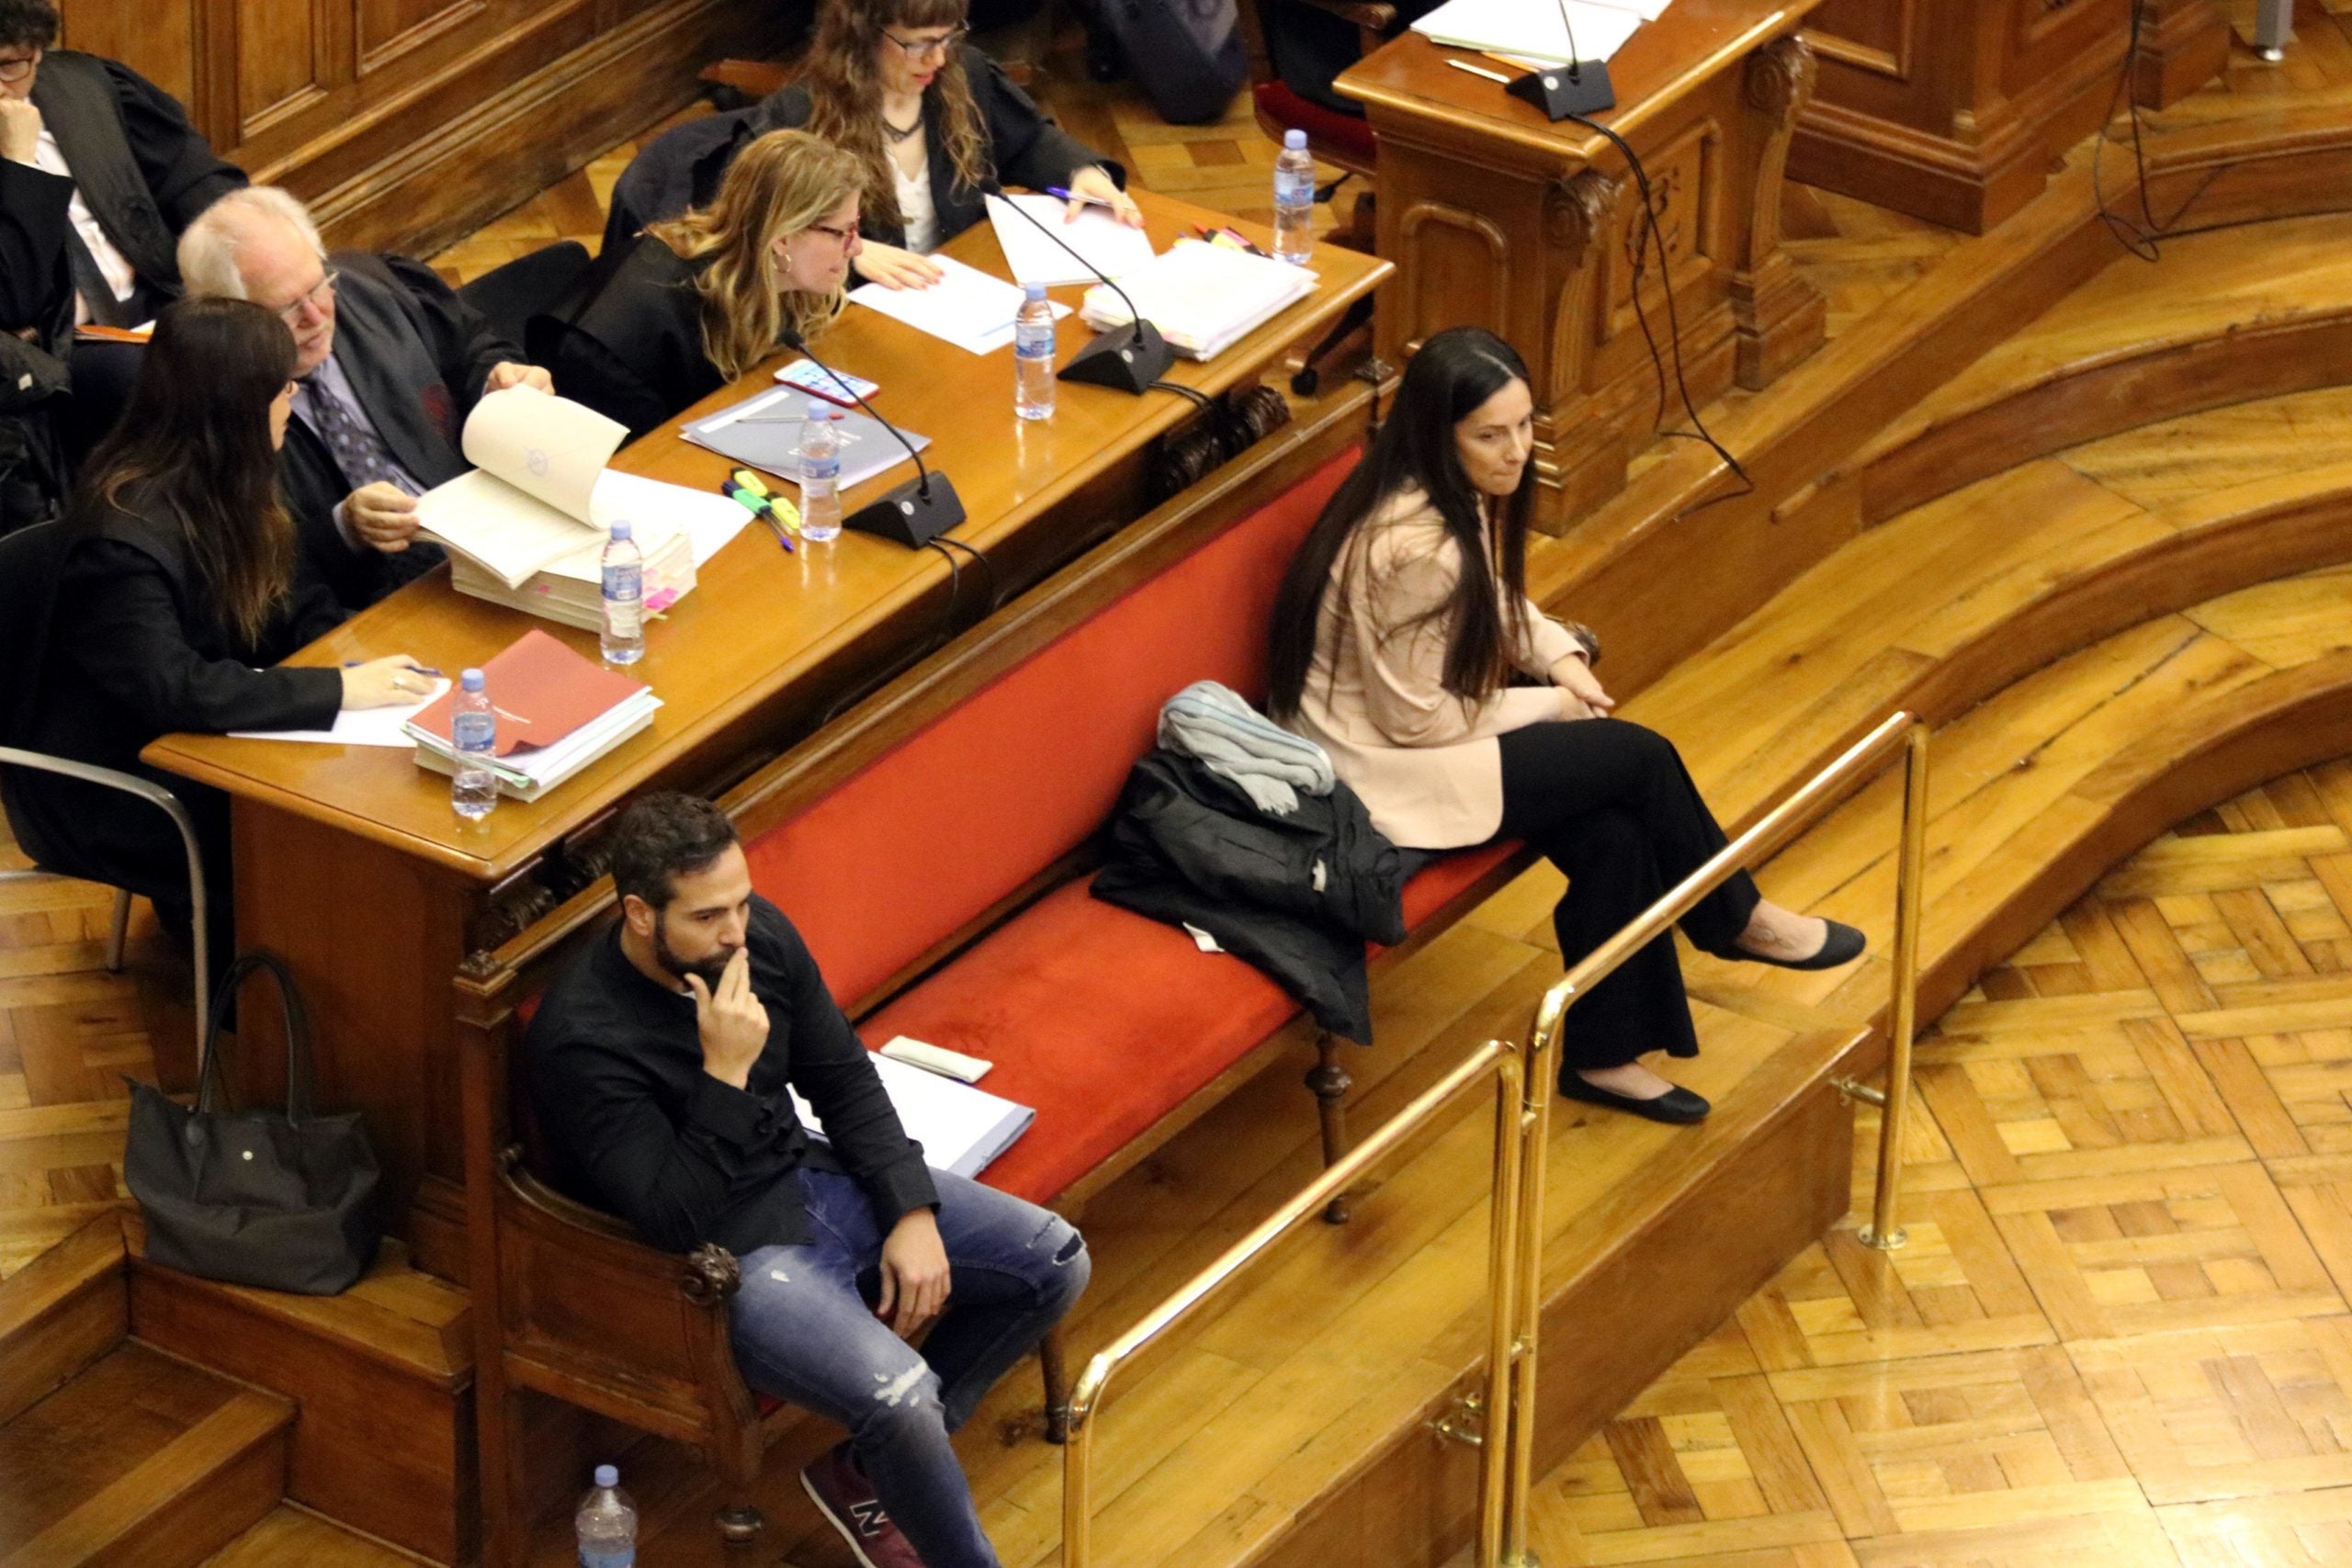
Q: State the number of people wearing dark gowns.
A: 5